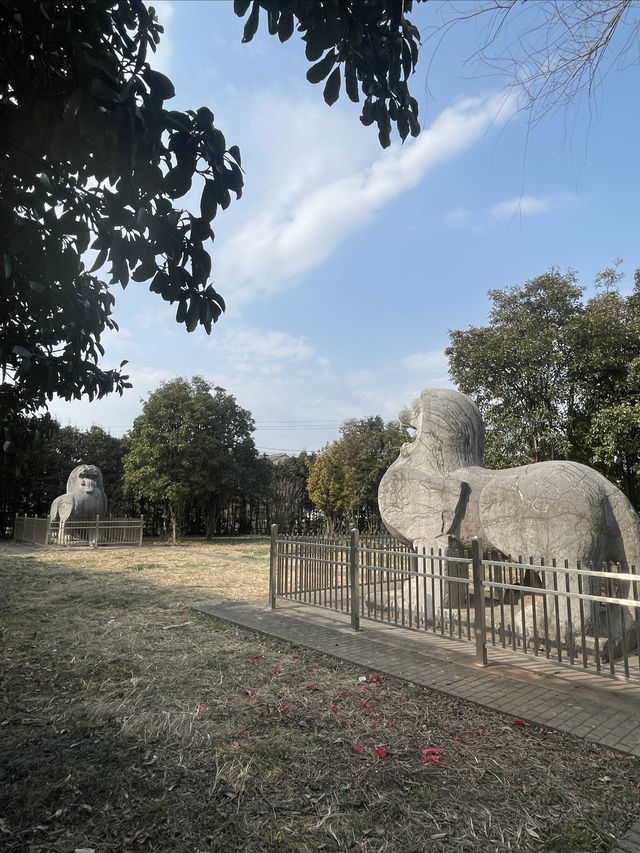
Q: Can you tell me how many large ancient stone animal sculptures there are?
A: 2